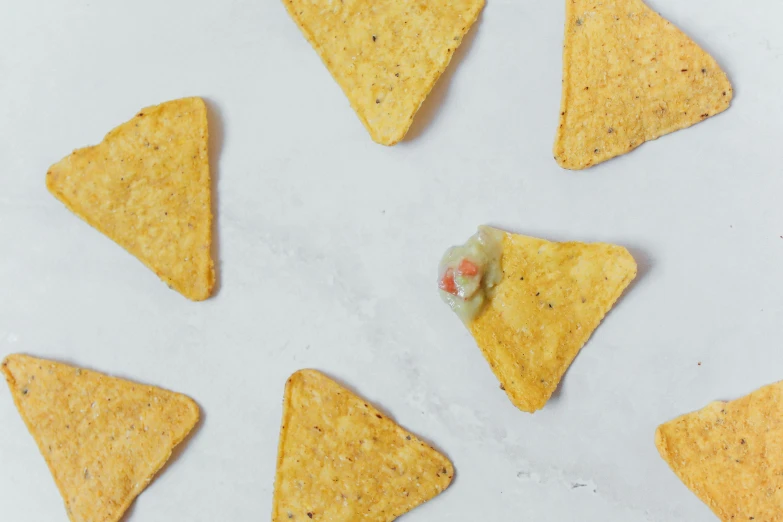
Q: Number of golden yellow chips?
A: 7